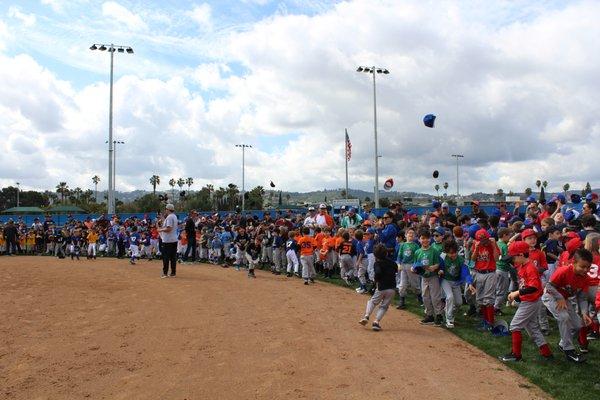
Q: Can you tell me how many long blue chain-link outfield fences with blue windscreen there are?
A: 1